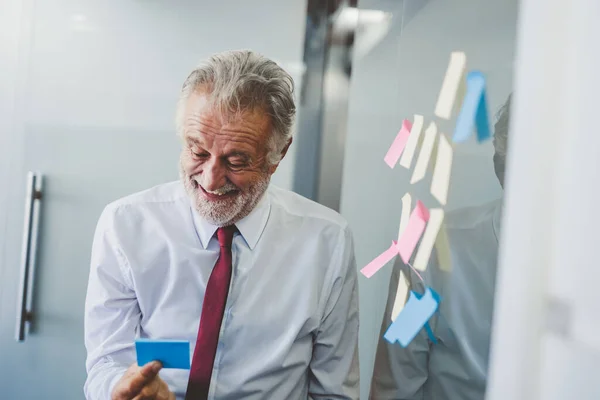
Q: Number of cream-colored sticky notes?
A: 7